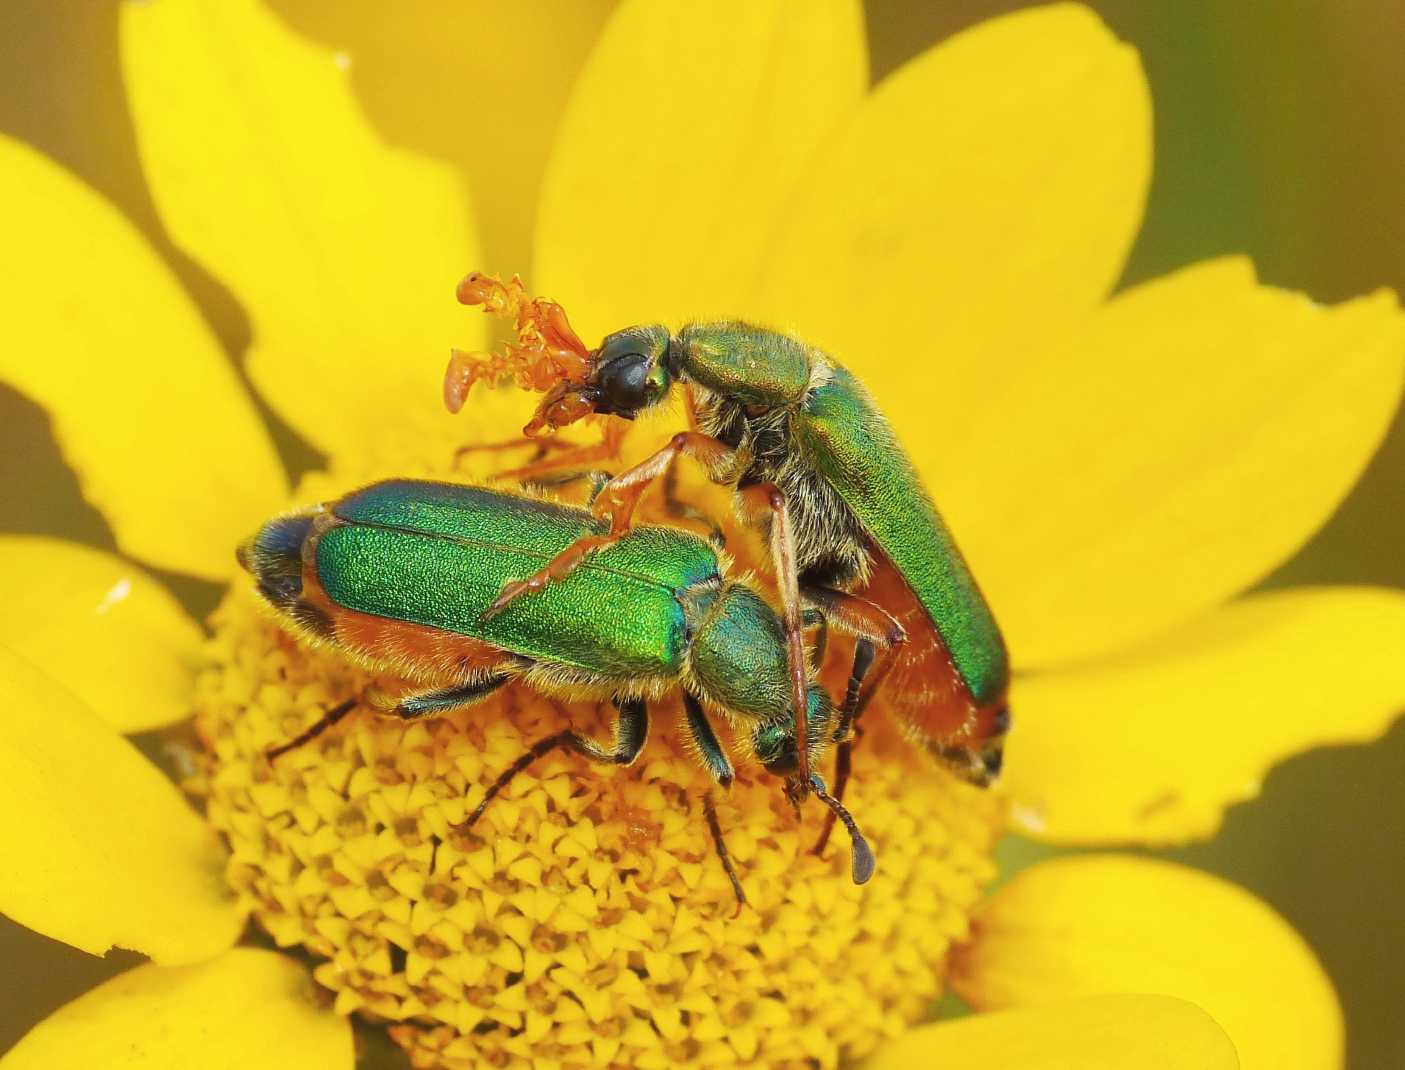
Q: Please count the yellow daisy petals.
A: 11